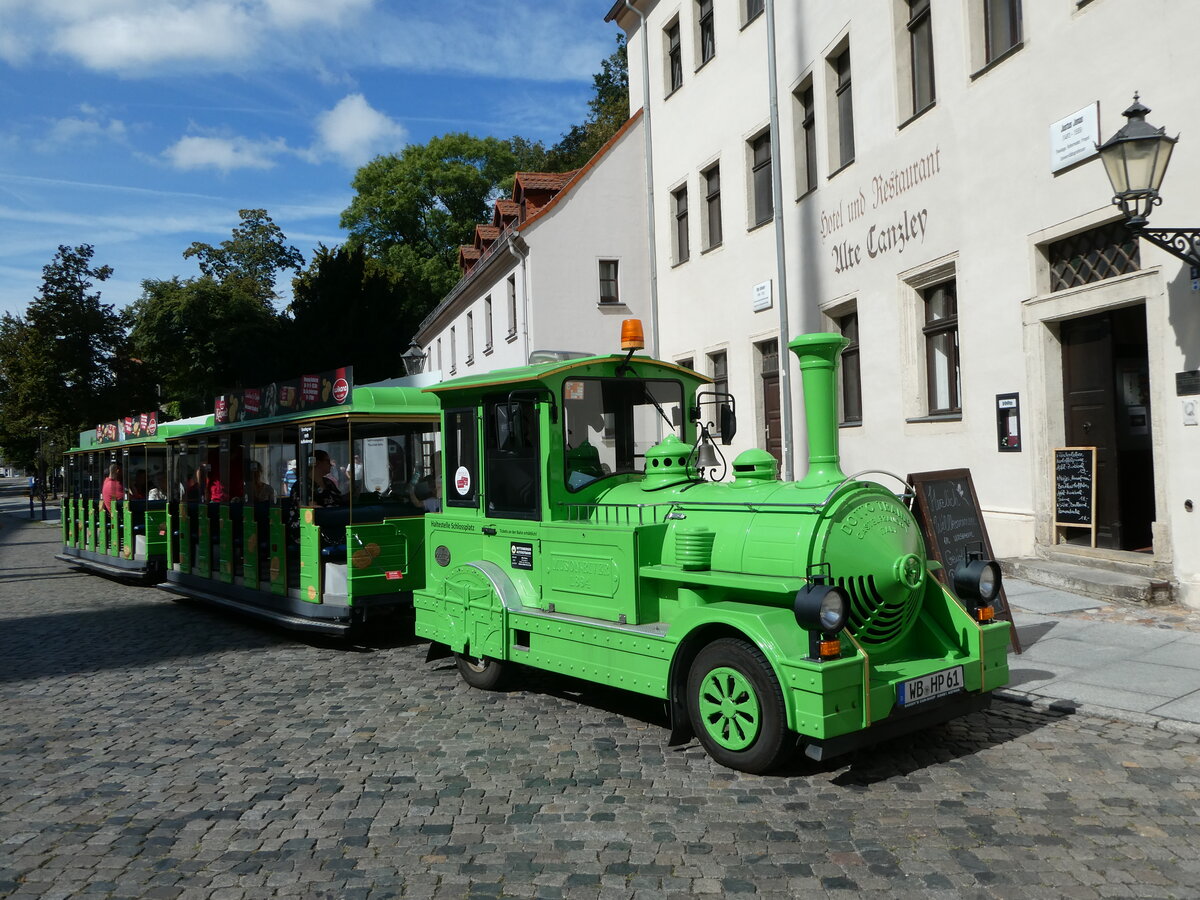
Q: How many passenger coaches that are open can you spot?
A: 2